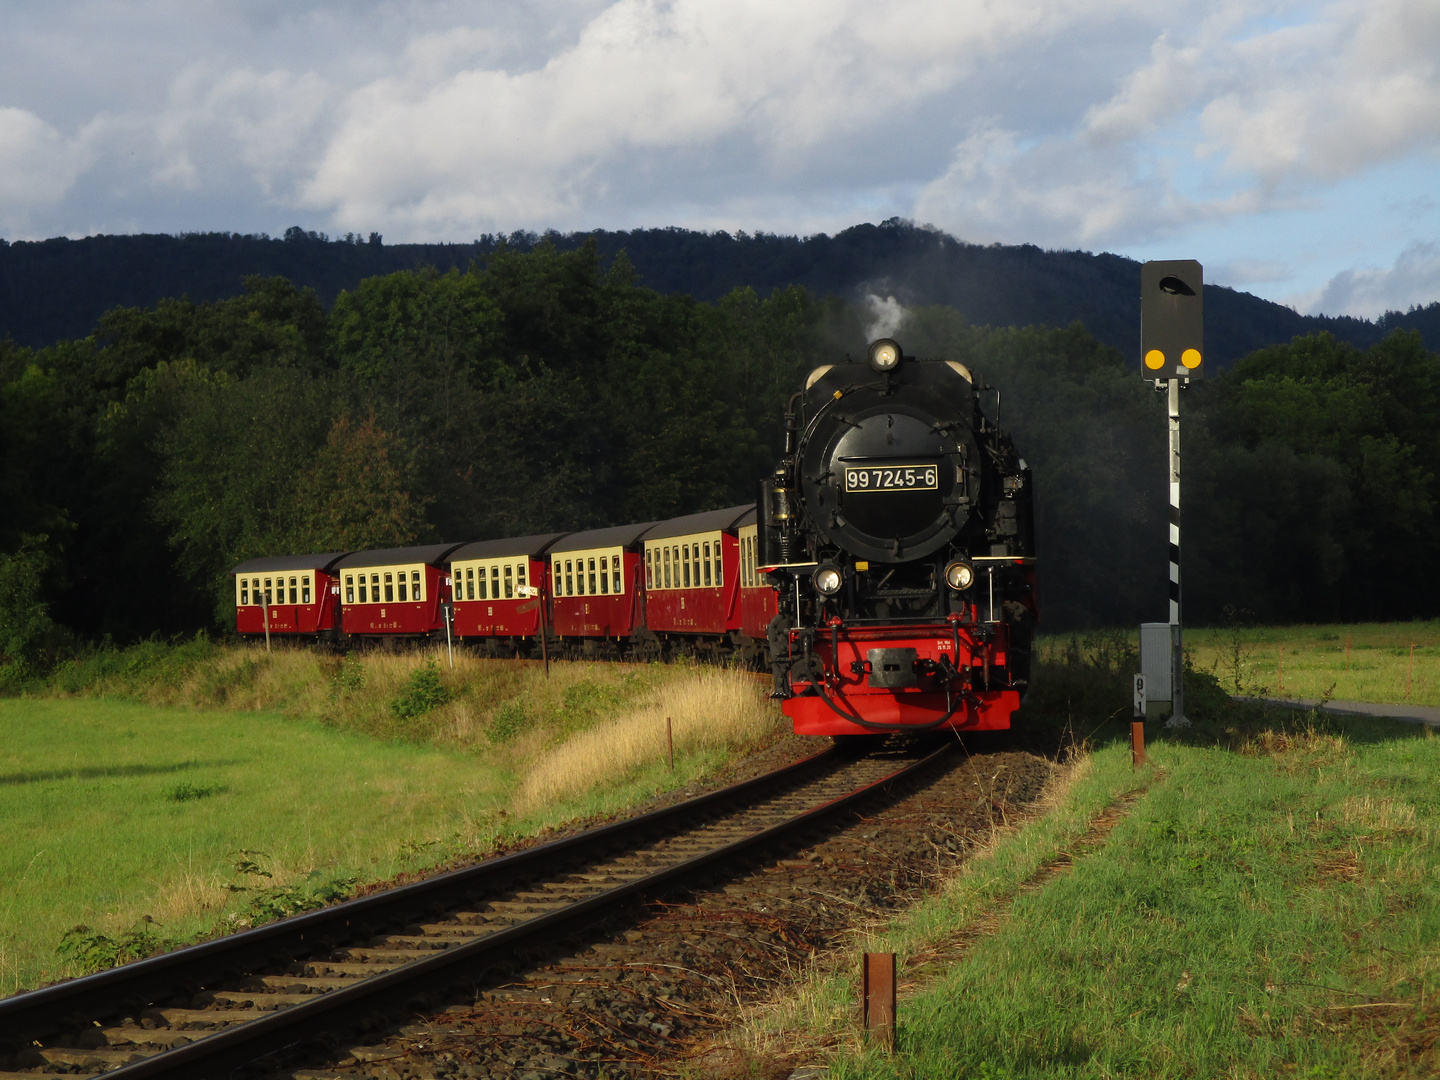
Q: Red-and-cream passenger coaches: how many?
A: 6